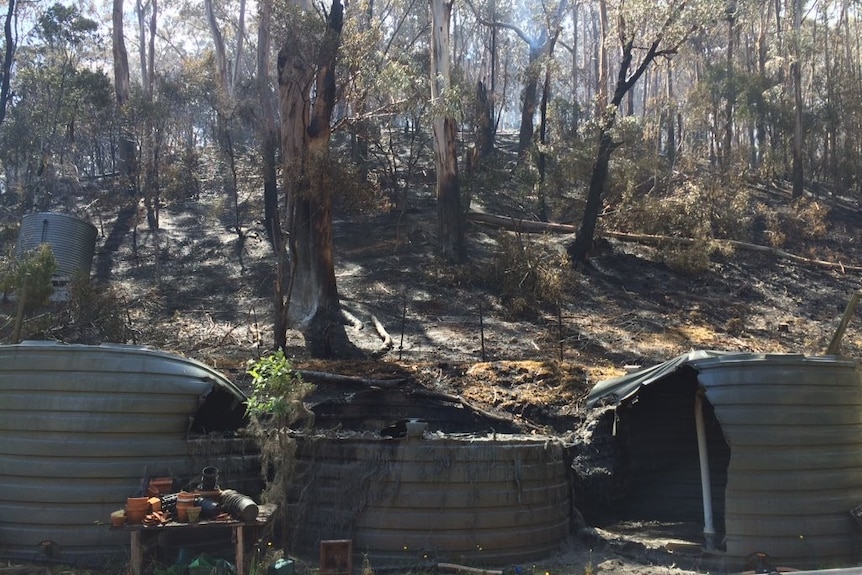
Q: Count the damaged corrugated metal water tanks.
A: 3